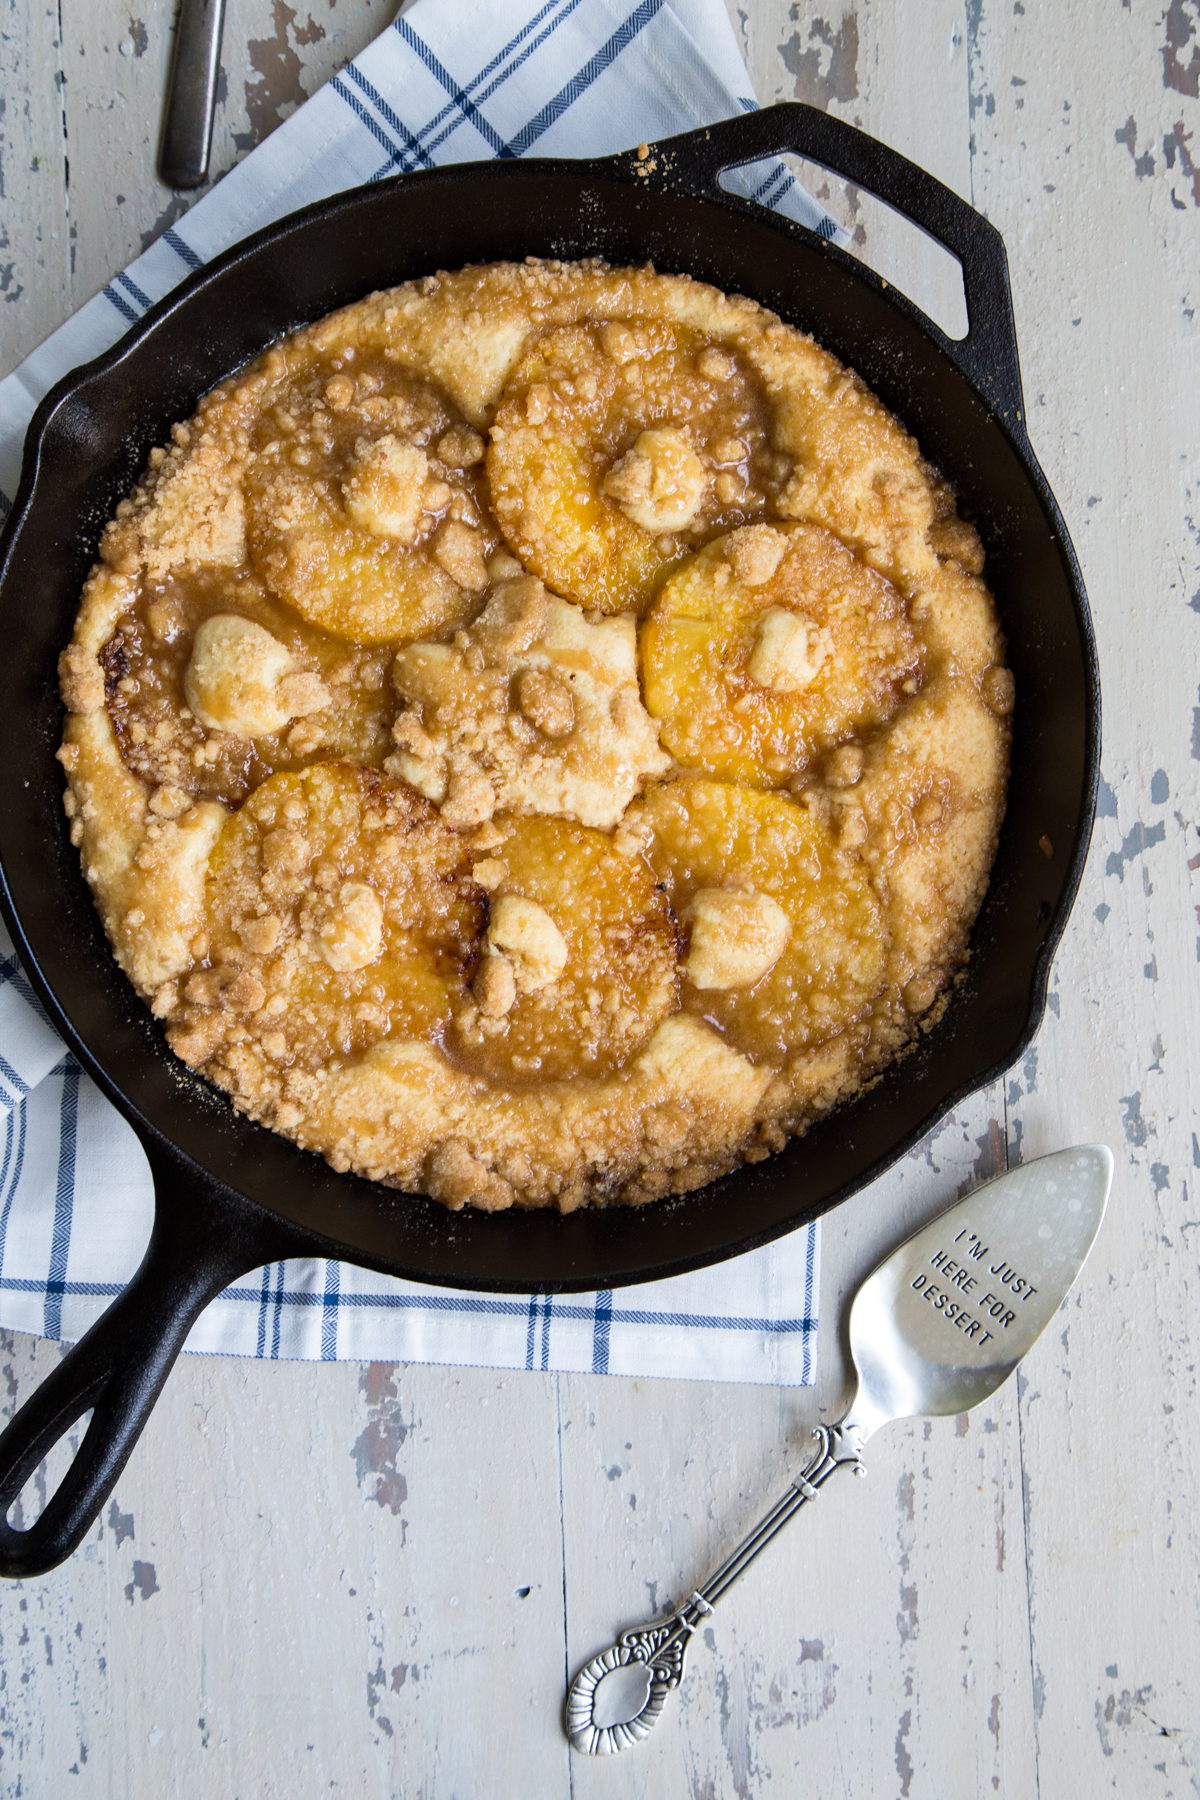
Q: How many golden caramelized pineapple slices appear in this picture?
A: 7